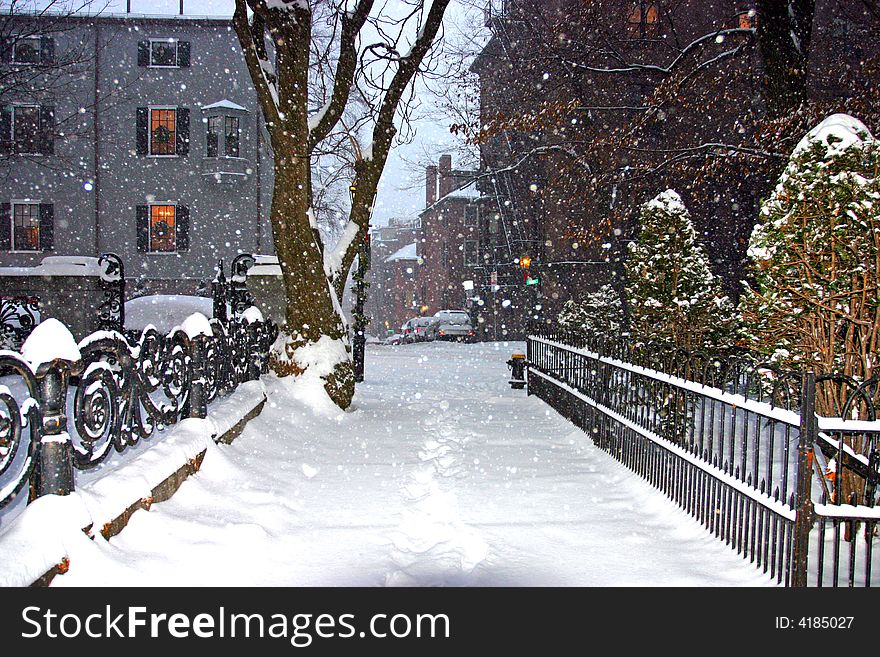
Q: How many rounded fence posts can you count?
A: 3